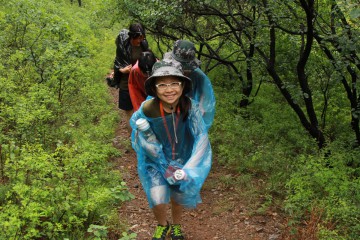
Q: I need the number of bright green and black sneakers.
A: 2